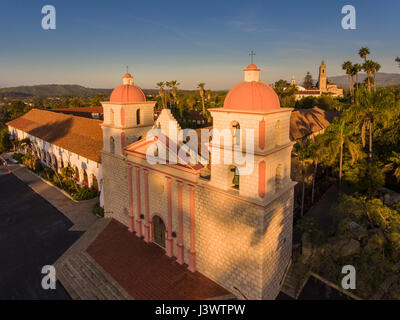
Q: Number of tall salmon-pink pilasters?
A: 6